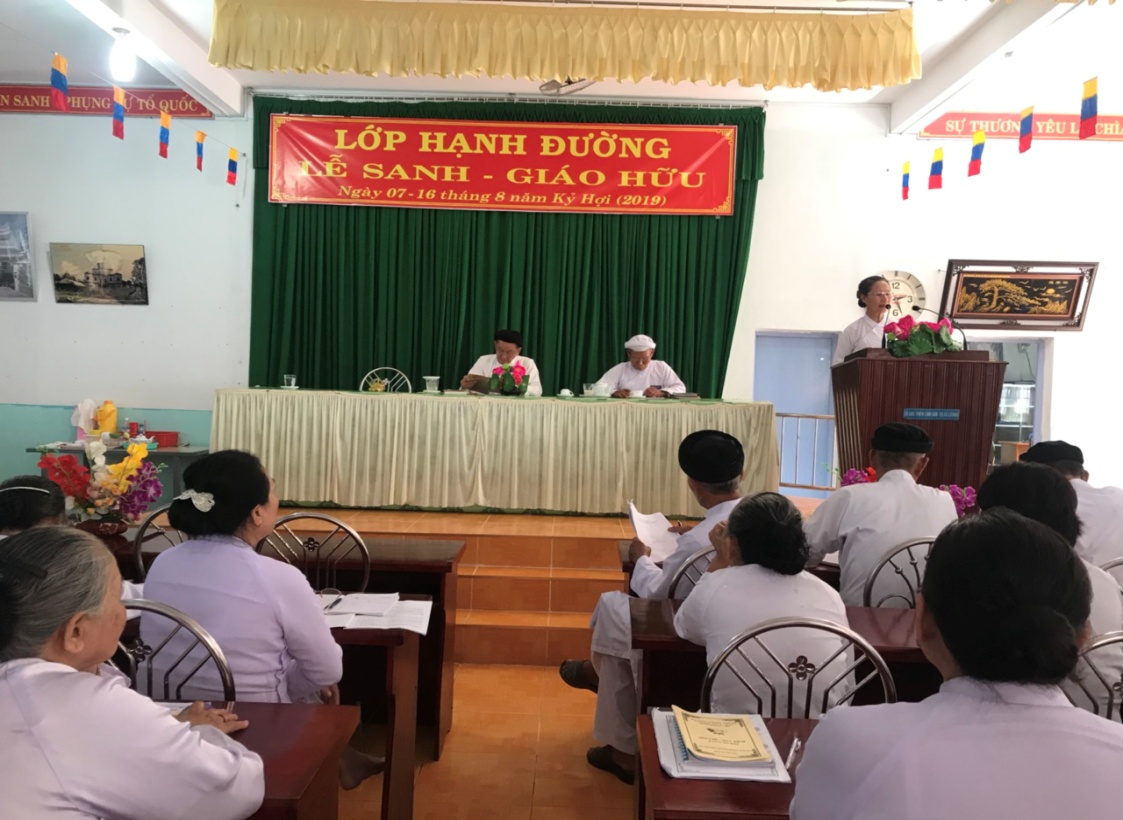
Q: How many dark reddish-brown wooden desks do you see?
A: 6